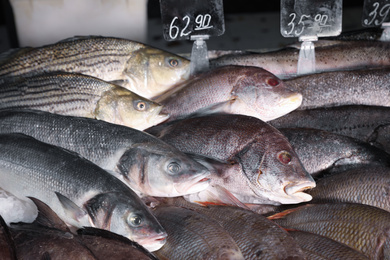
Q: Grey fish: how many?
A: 2